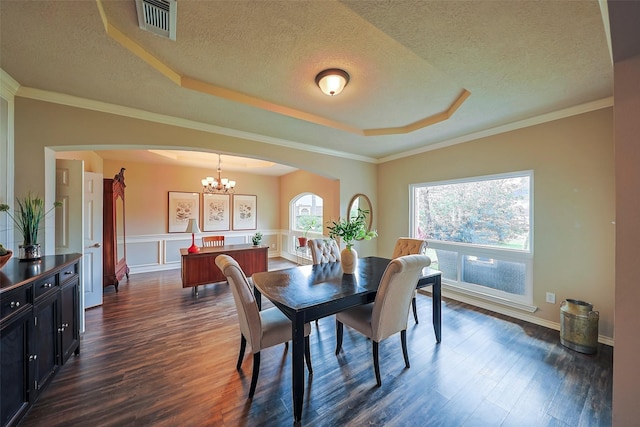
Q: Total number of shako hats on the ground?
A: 0